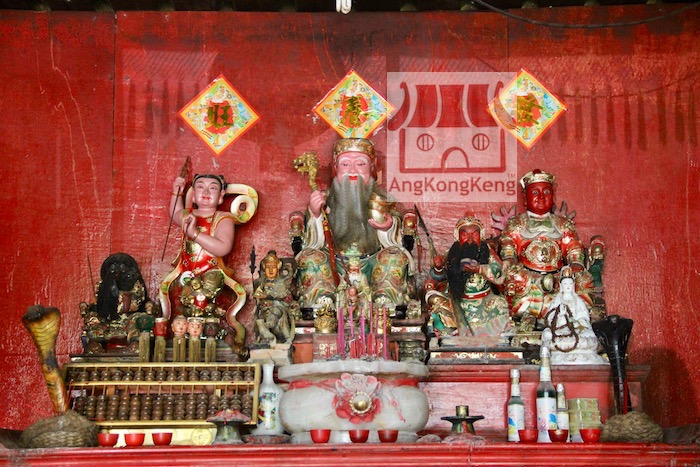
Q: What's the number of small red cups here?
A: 9